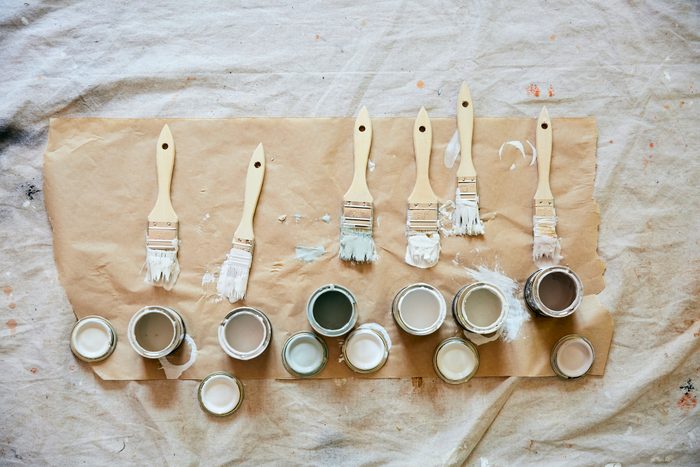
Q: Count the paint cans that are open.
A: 6